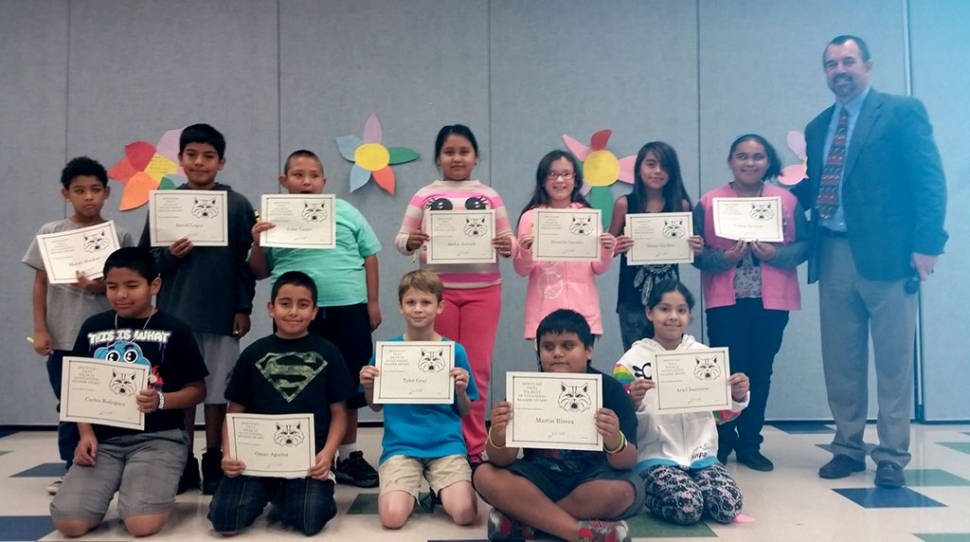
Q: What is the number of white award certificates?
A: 12